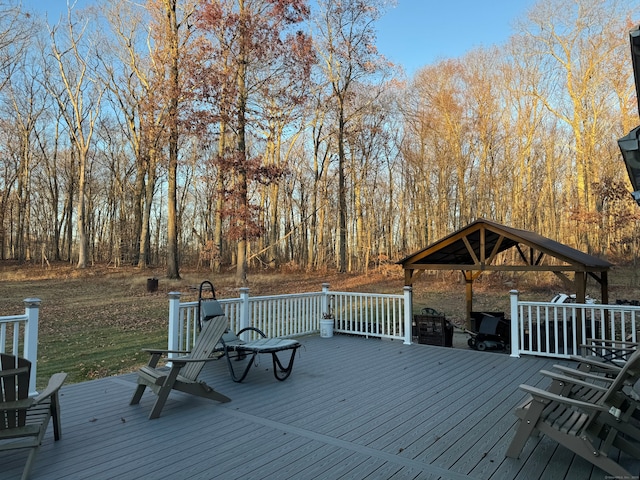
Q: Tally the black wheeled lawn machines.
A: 1